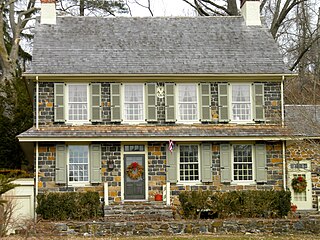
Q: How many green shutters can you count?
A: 14